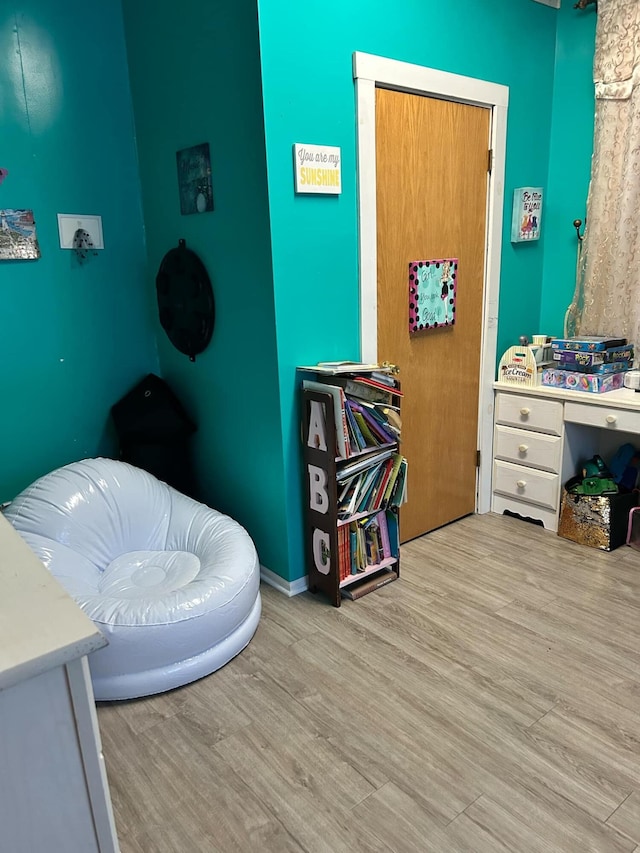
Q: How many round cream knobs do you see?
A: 4